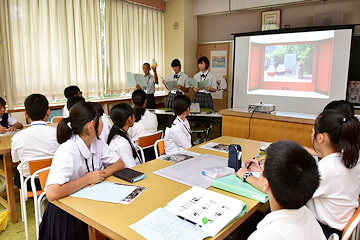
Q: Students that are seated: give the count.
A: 12